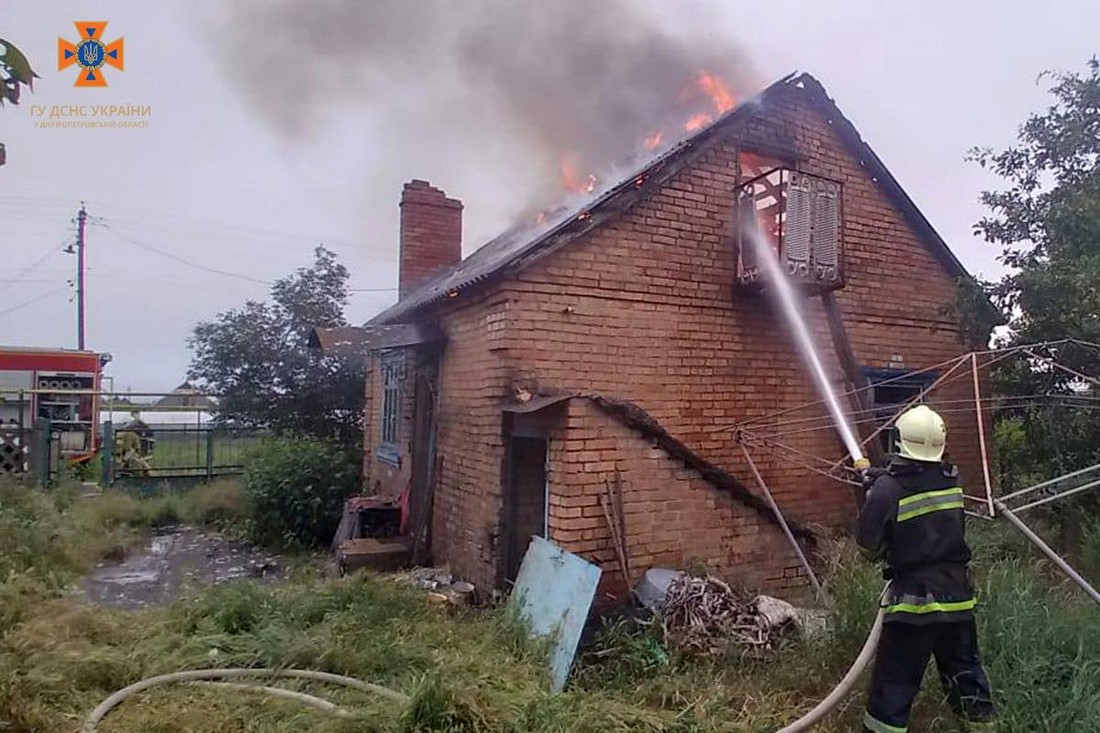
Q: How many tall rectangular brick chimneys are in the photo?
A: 1